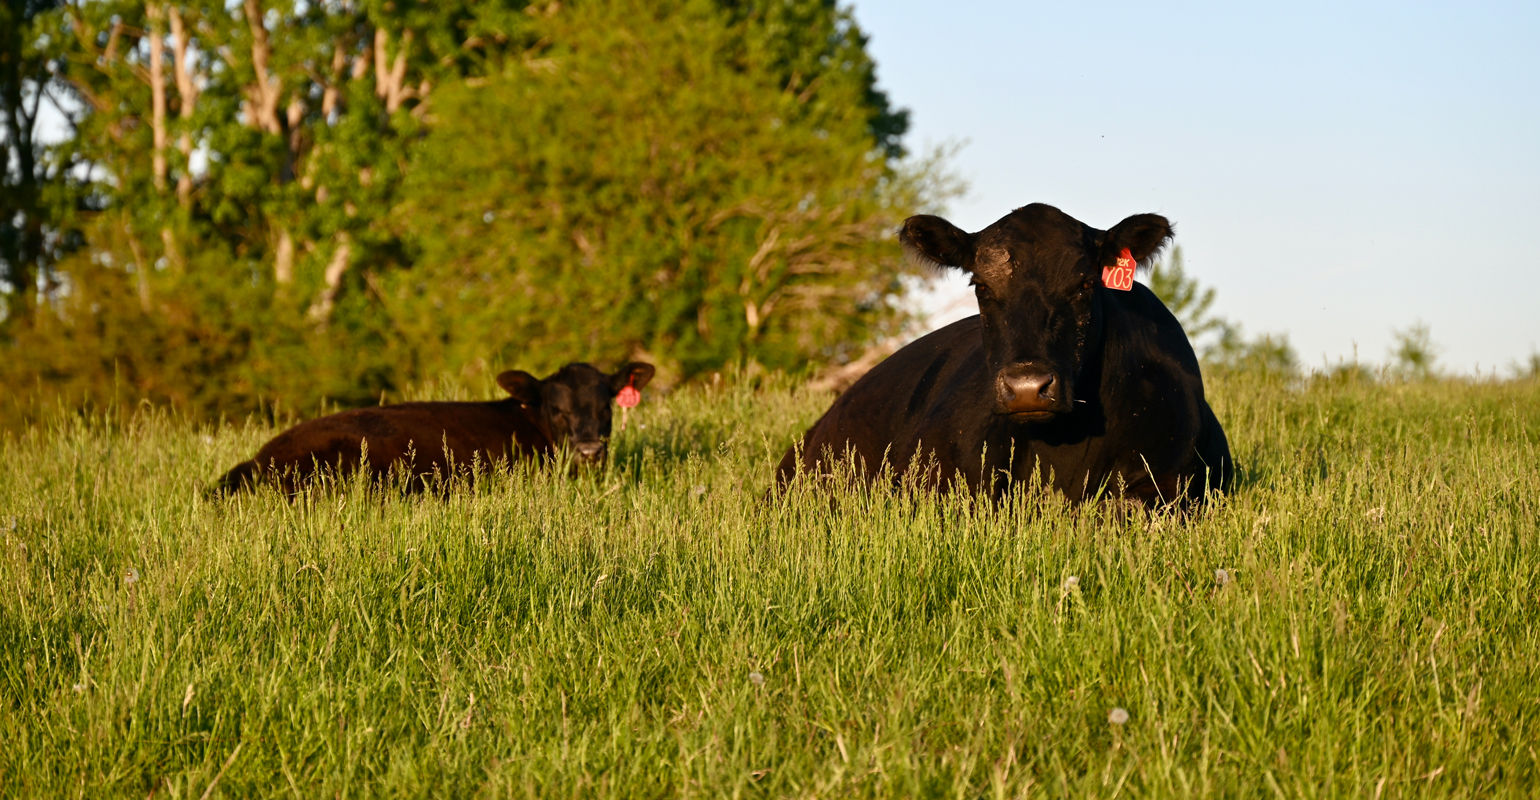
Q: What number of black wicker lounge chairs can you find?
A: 0